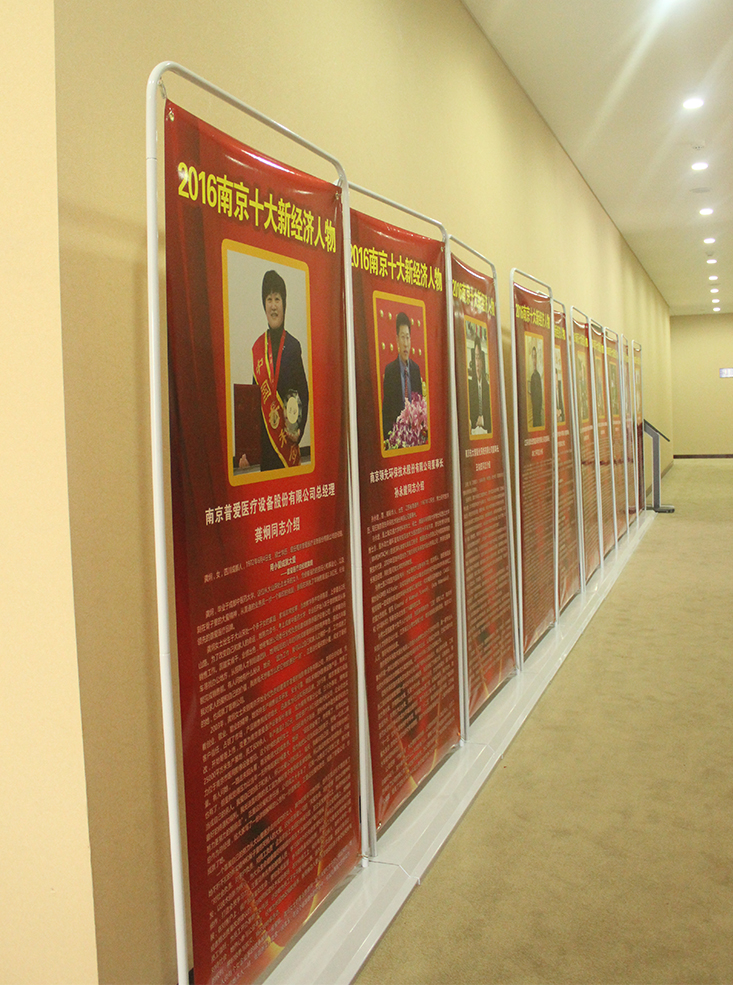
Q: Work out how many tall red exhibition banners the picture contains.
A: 10